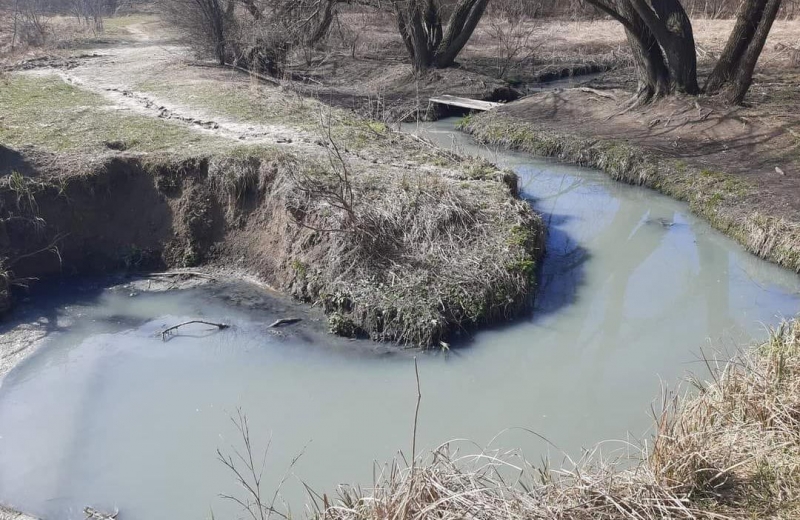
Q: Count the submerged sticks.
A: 2